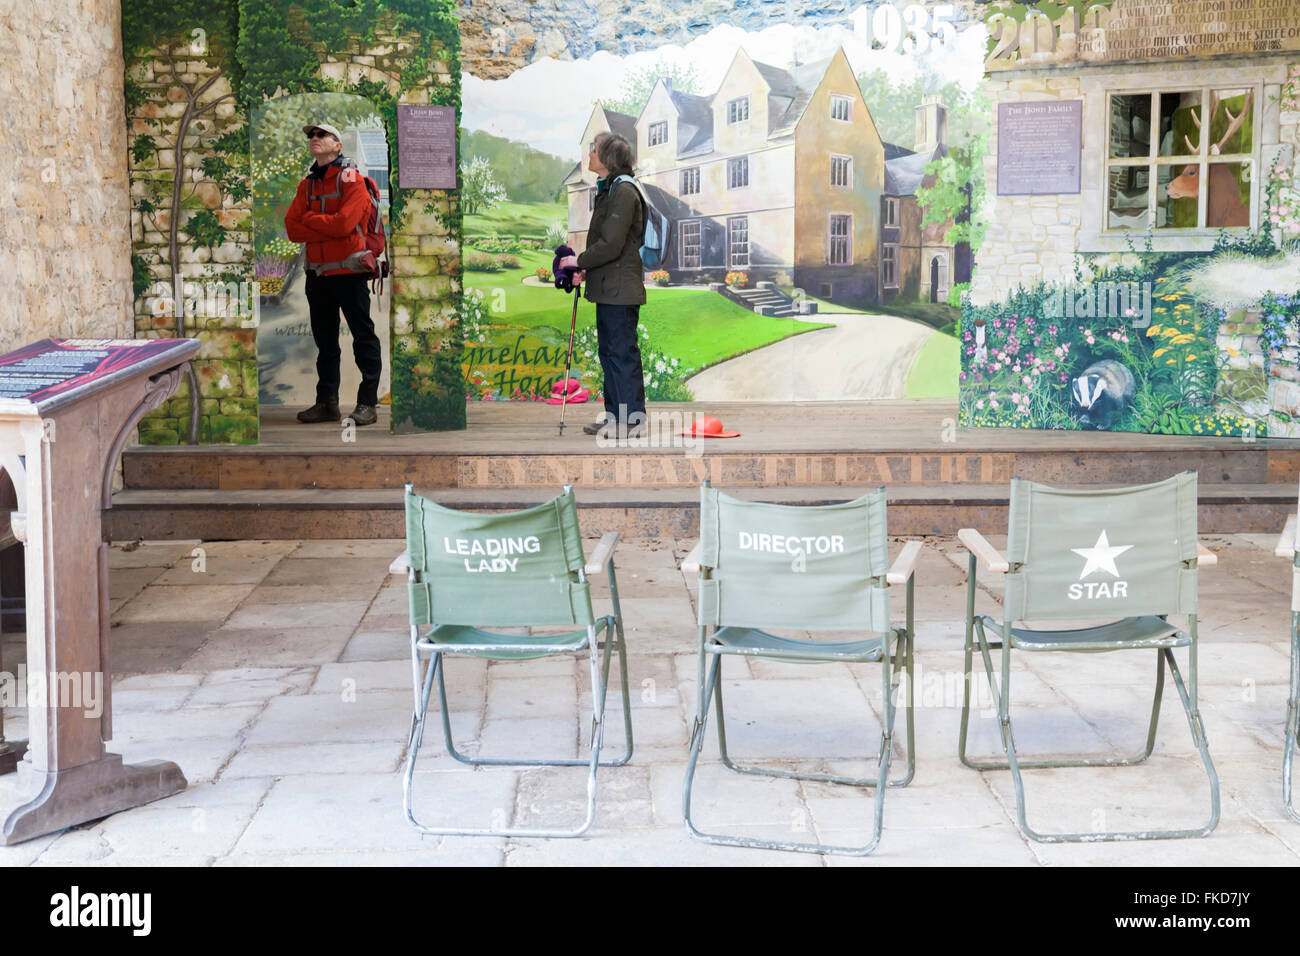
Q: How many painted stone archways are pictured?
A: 1